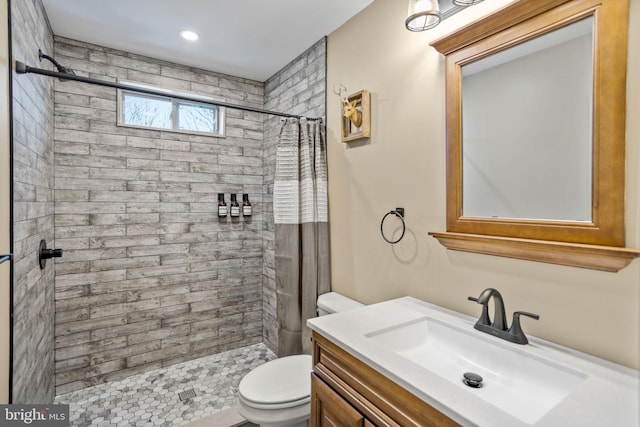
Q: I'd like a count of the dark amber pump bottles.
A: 3